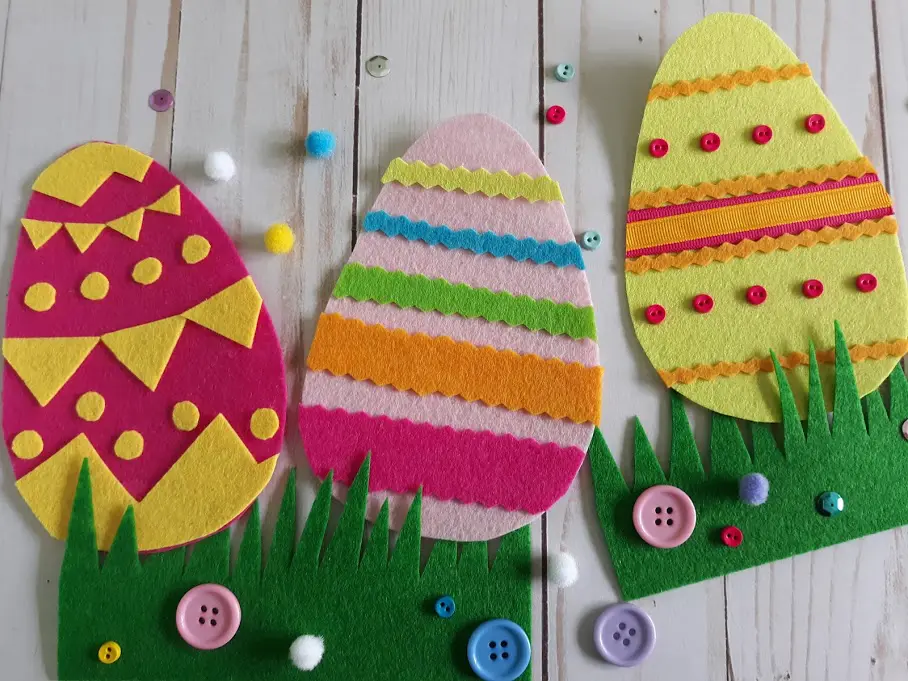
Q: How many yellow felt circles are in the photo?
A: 9